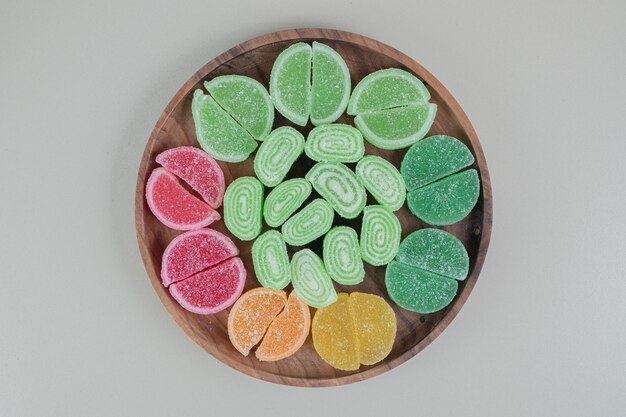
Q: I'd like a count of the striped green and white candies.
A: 11